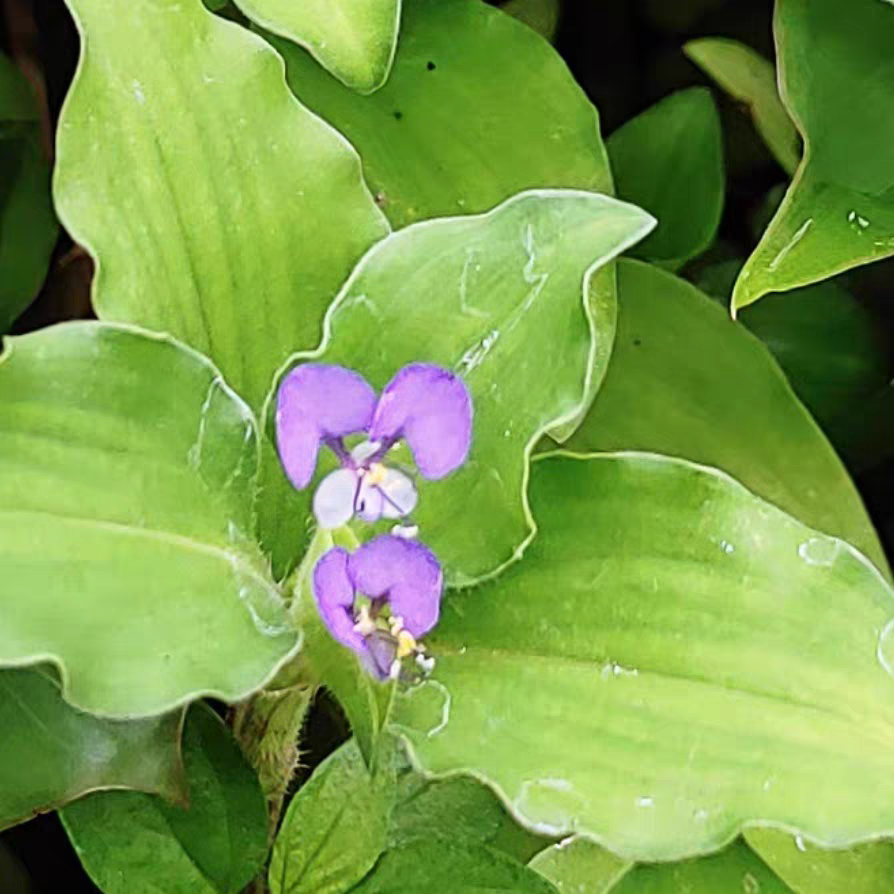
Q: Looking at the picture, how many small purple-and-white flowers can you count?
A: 2